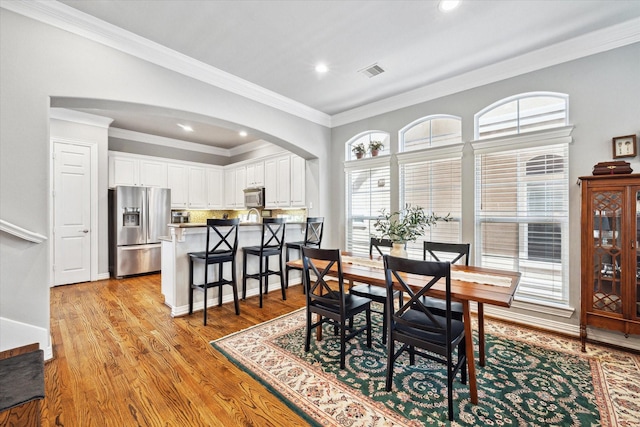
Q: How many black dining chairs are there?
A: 4